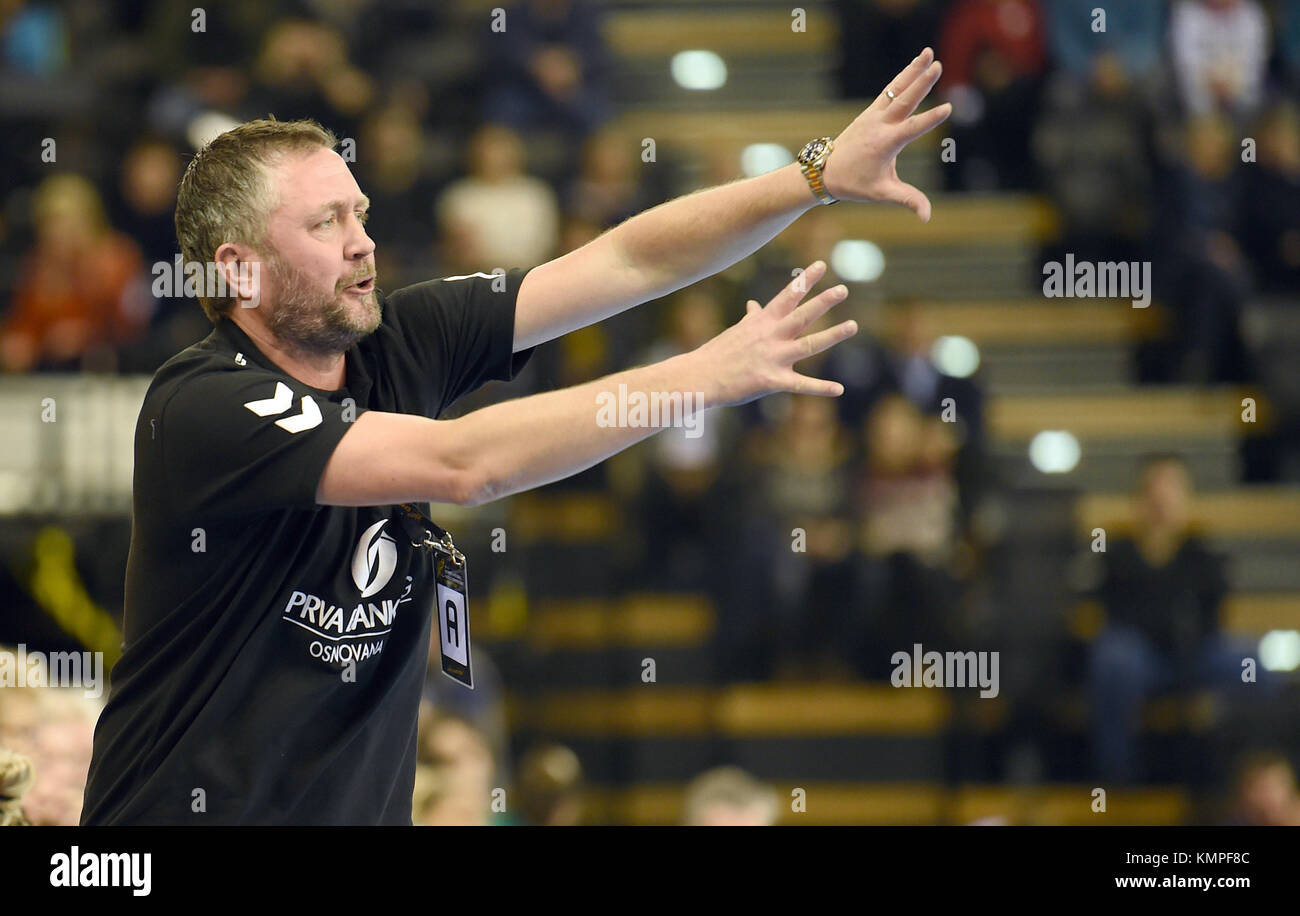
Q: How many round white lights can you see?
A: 6